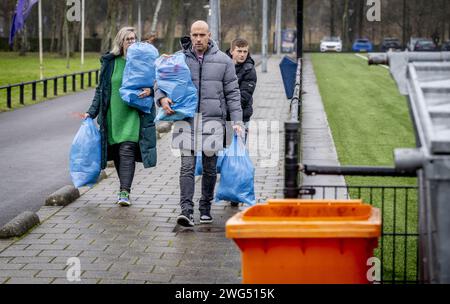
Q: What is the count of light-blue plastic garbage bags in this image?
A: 5